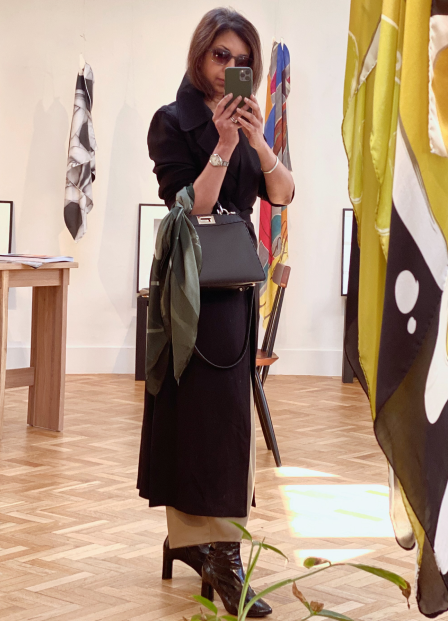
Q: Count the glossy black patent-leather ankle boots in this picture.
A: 2